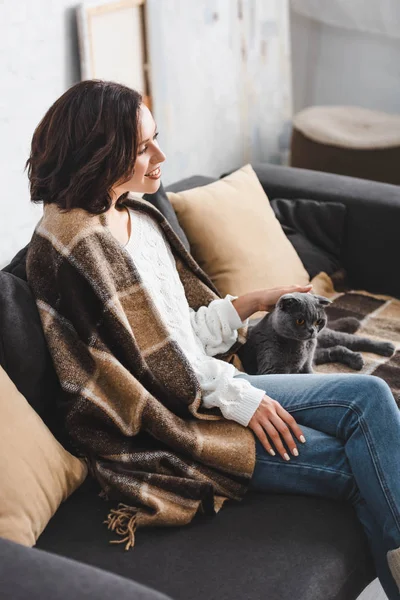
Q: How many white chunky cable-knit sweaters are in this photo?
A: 1